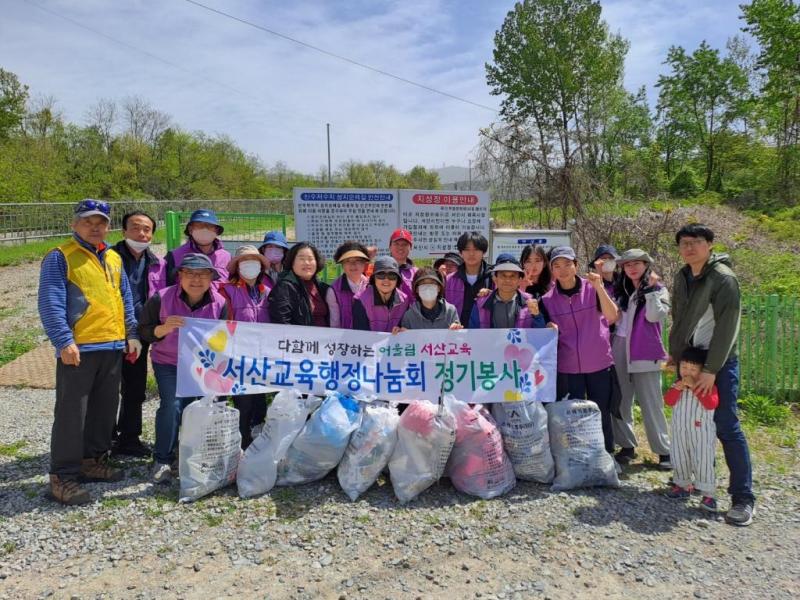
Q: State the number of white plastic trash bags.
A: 8